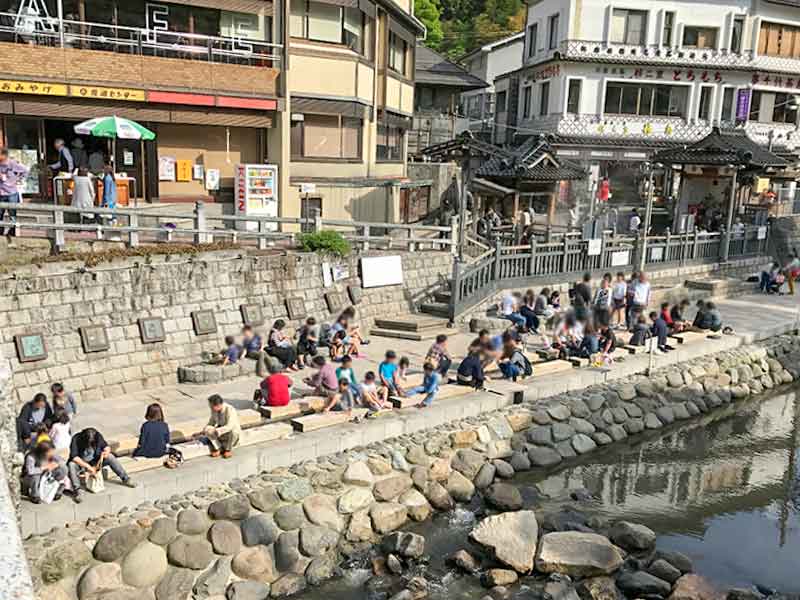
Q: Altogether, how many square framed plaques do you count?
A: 8